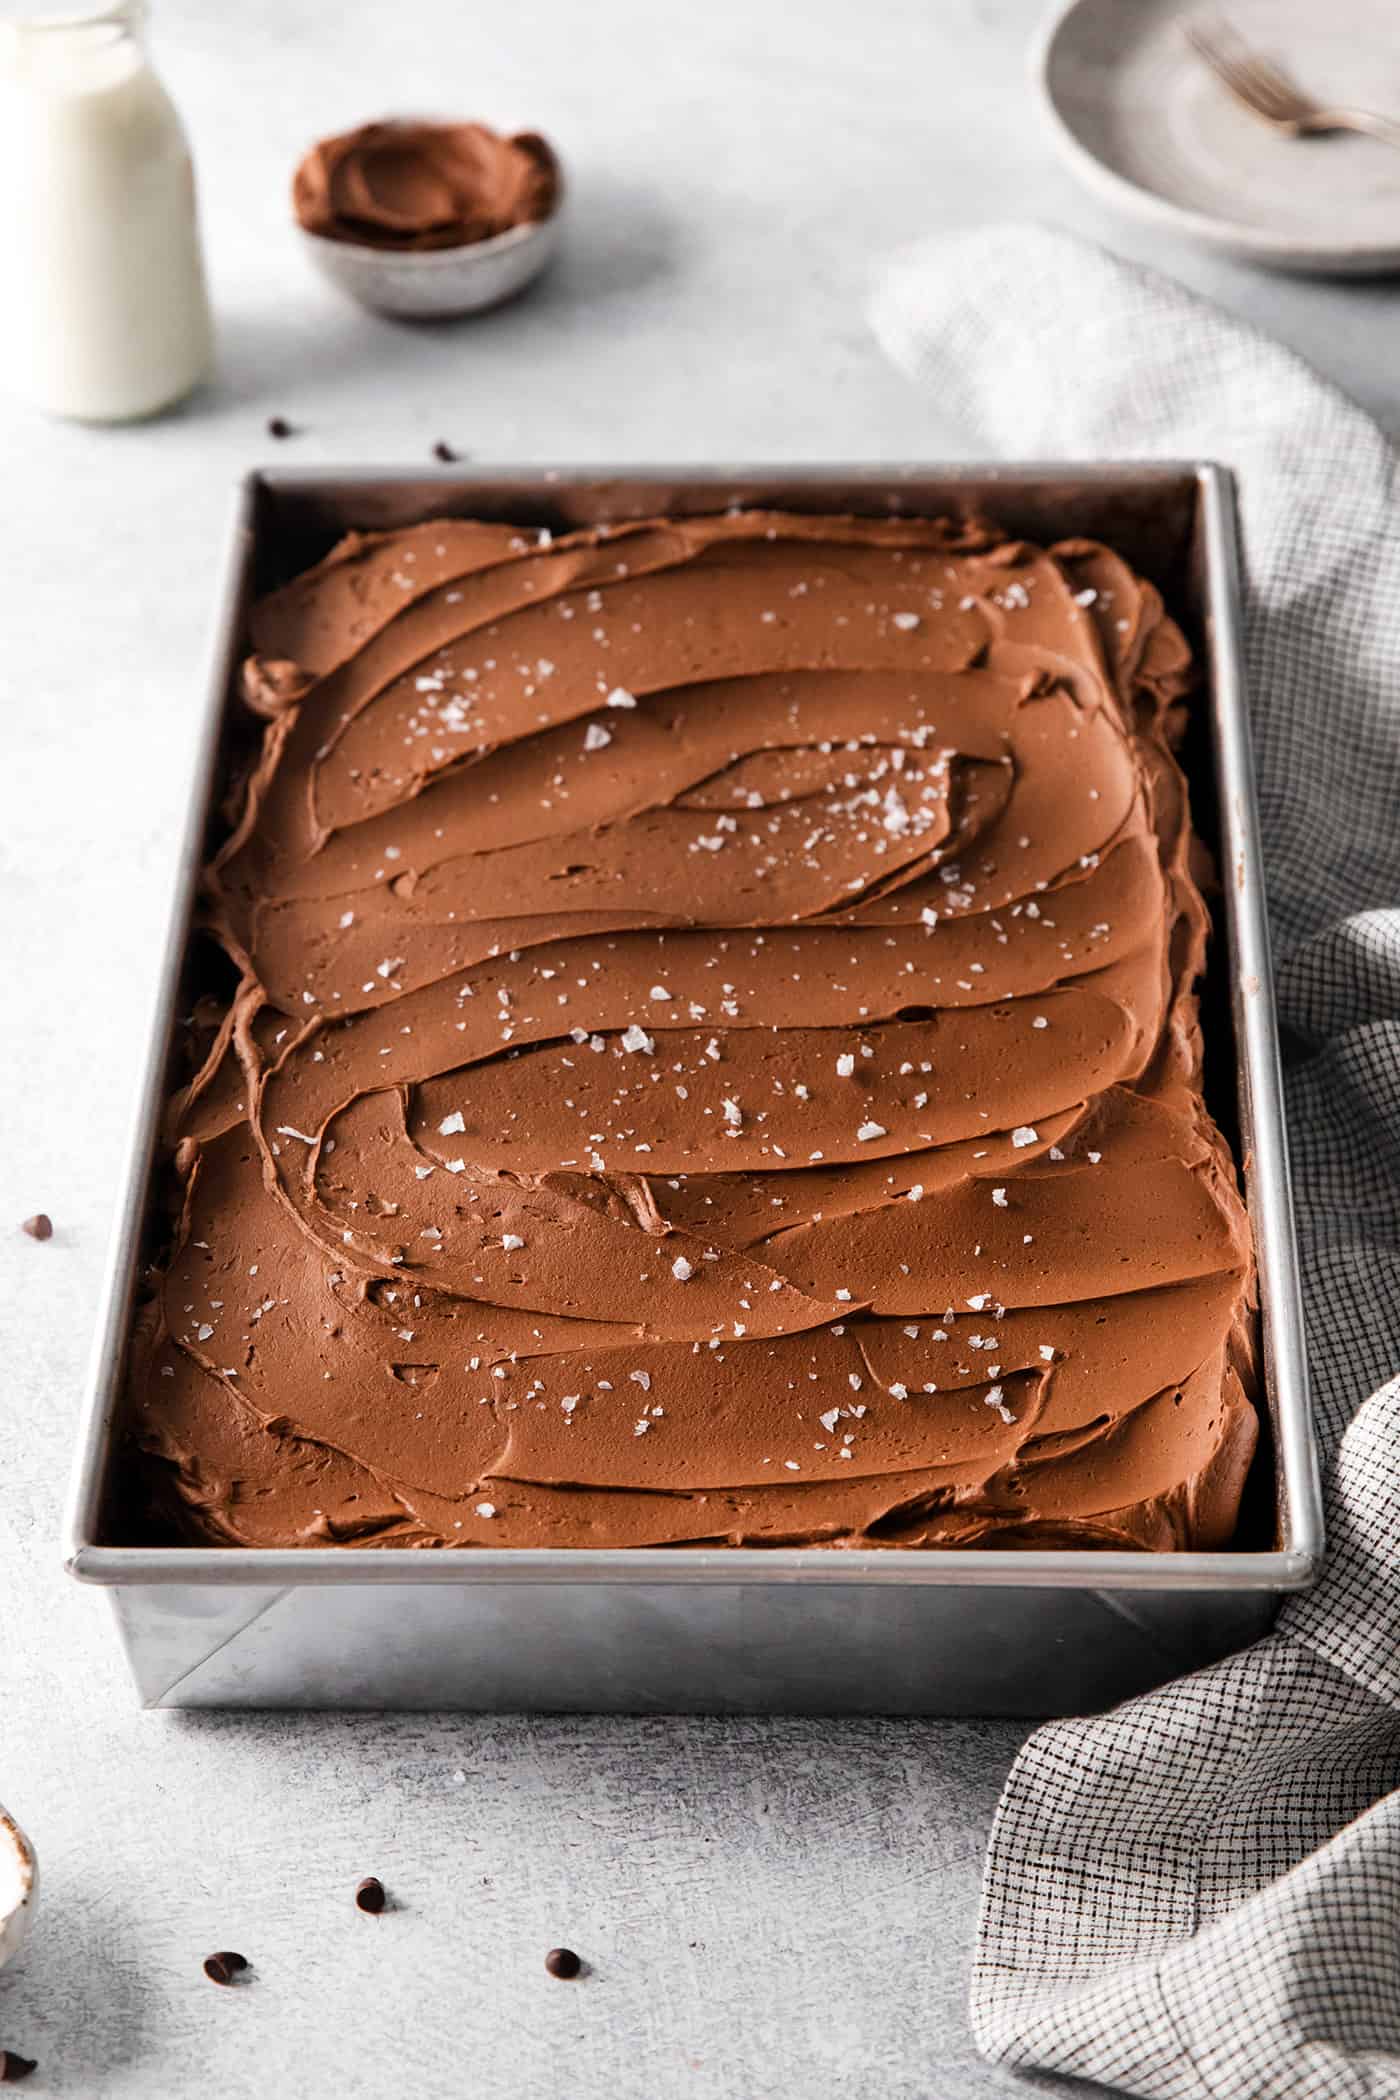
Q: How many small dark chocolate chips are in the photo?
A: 7